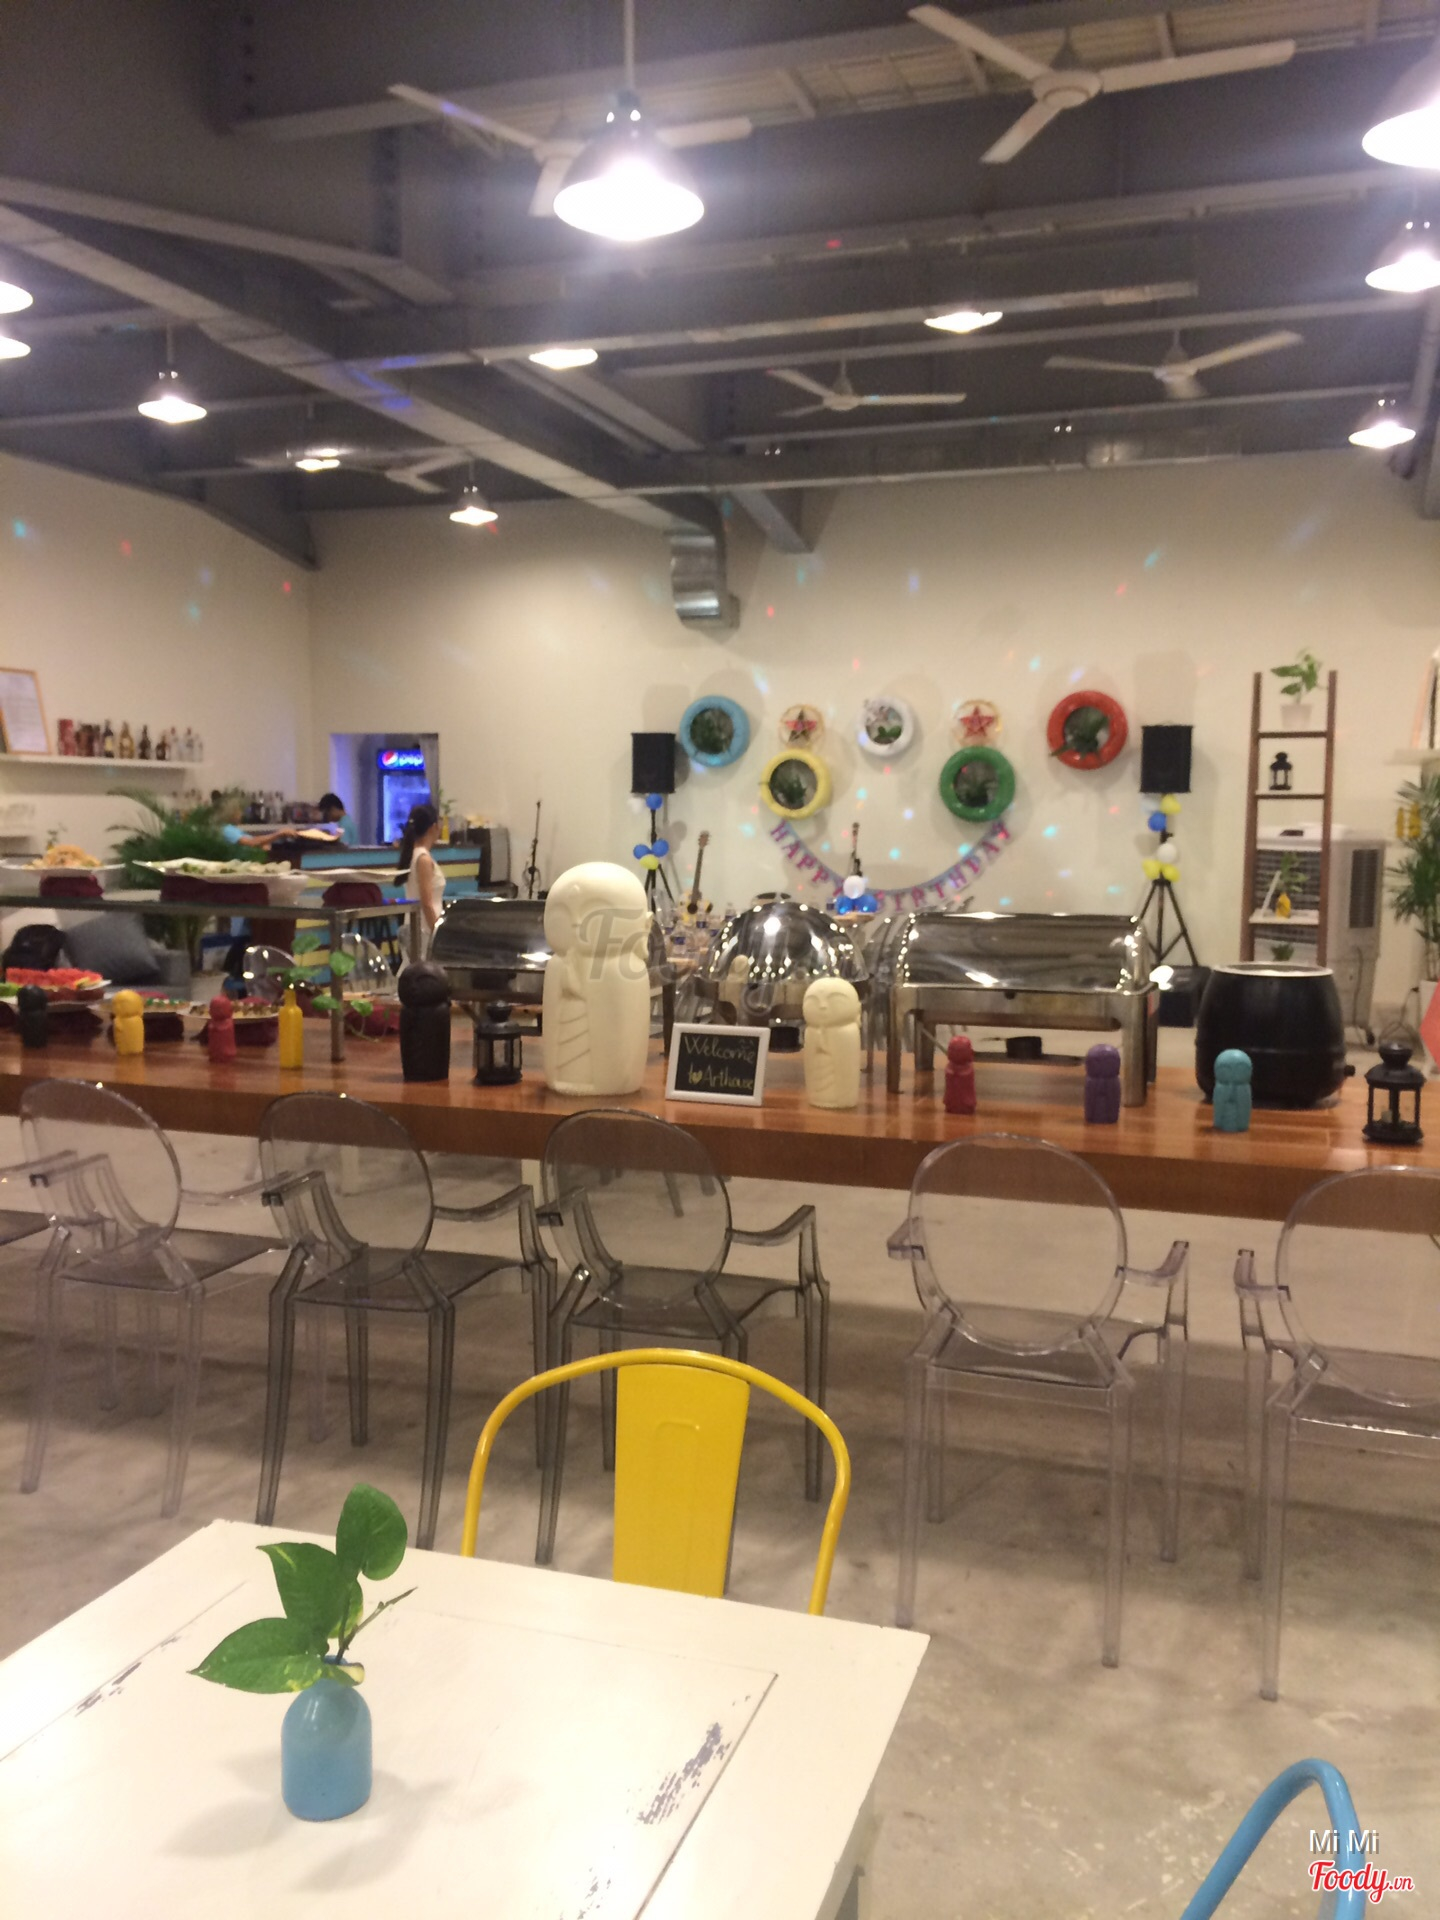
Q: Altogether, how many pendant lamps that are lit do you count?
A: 11